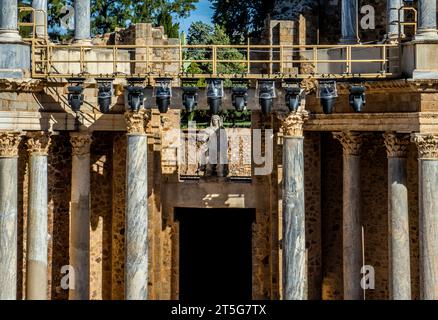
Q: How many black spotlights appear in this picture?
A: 11